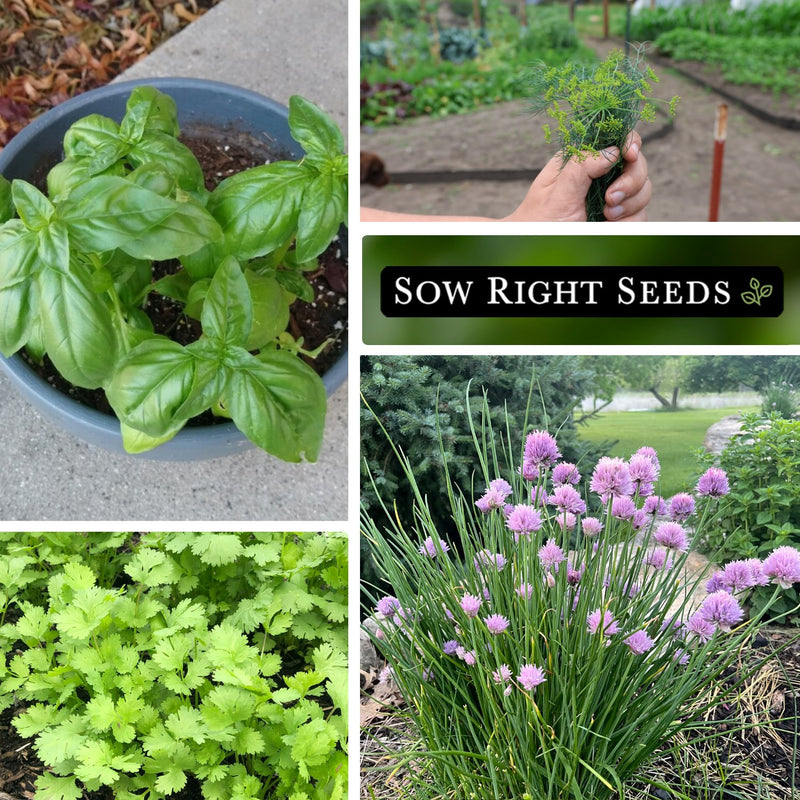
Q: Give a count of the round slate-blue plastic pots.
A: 1